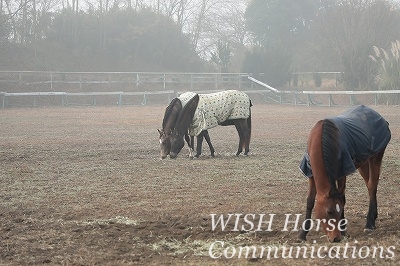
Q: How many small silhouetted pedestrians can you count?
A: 0